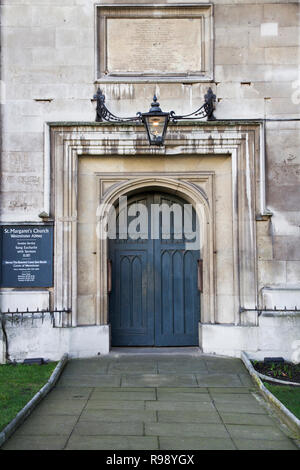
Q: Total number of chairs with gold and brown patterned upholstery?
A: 0